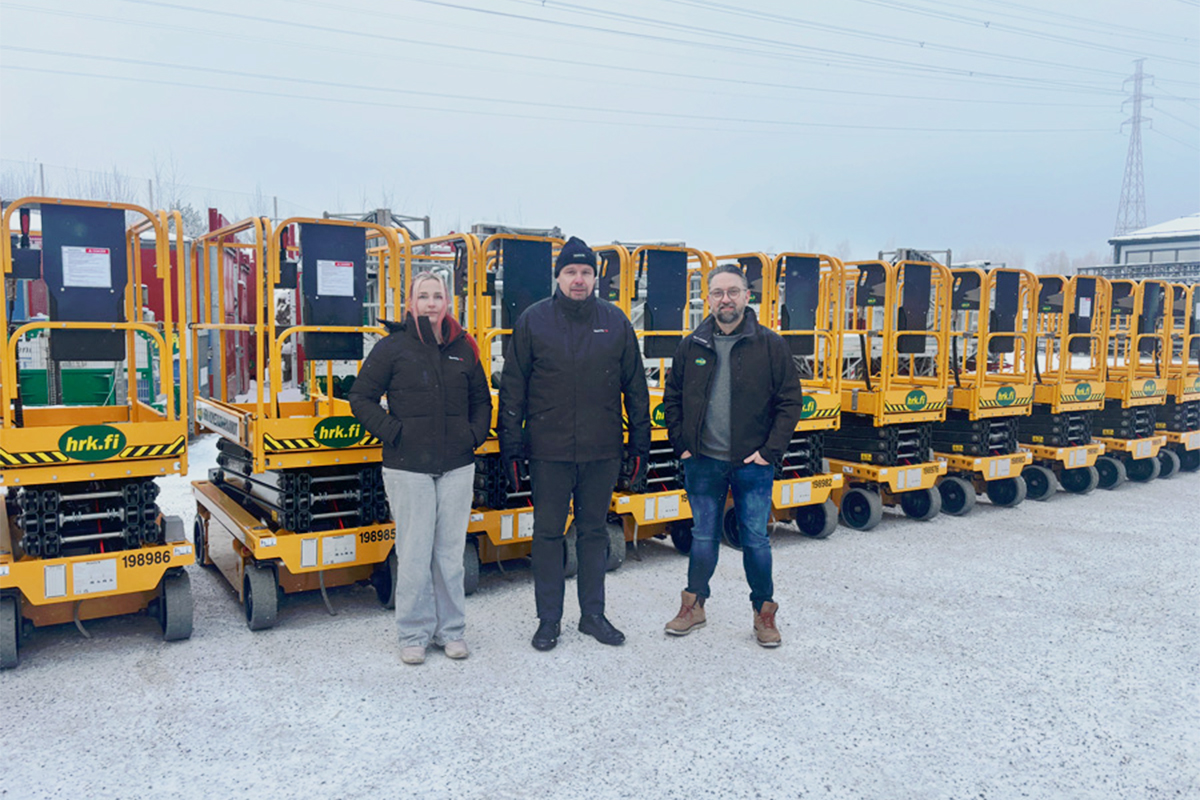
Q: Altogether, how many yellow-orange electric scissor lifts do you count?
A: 10